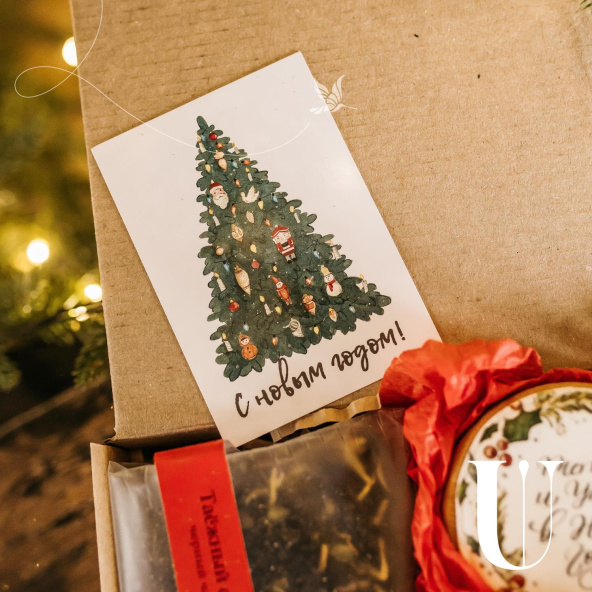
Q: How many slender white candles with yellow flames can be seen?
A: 10